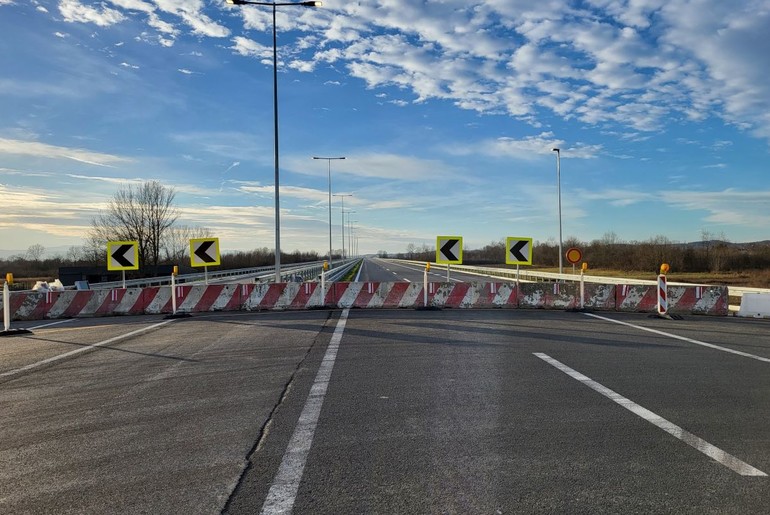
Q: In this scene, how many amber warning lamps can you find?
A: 6